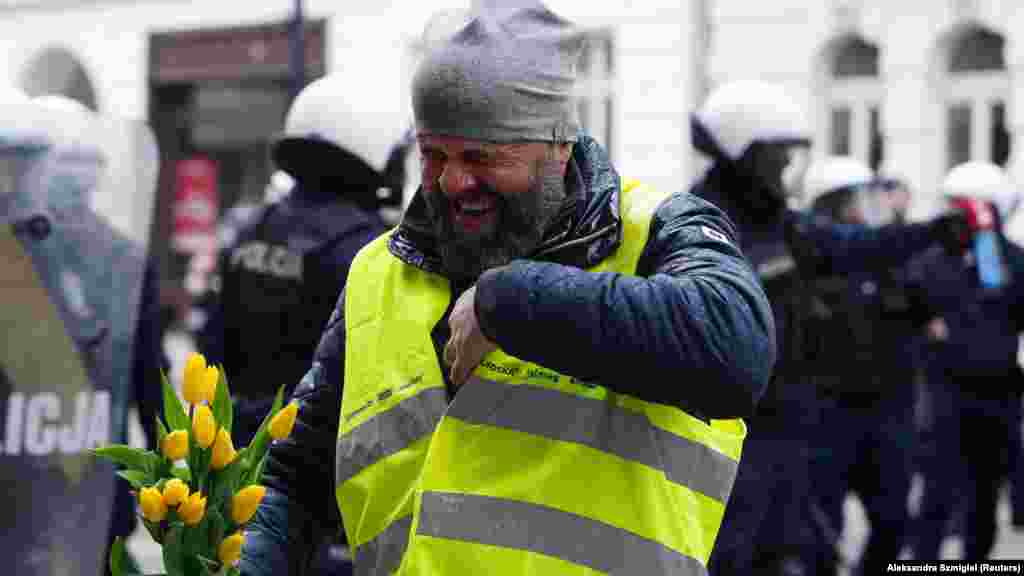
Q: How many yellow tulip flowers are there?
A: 11